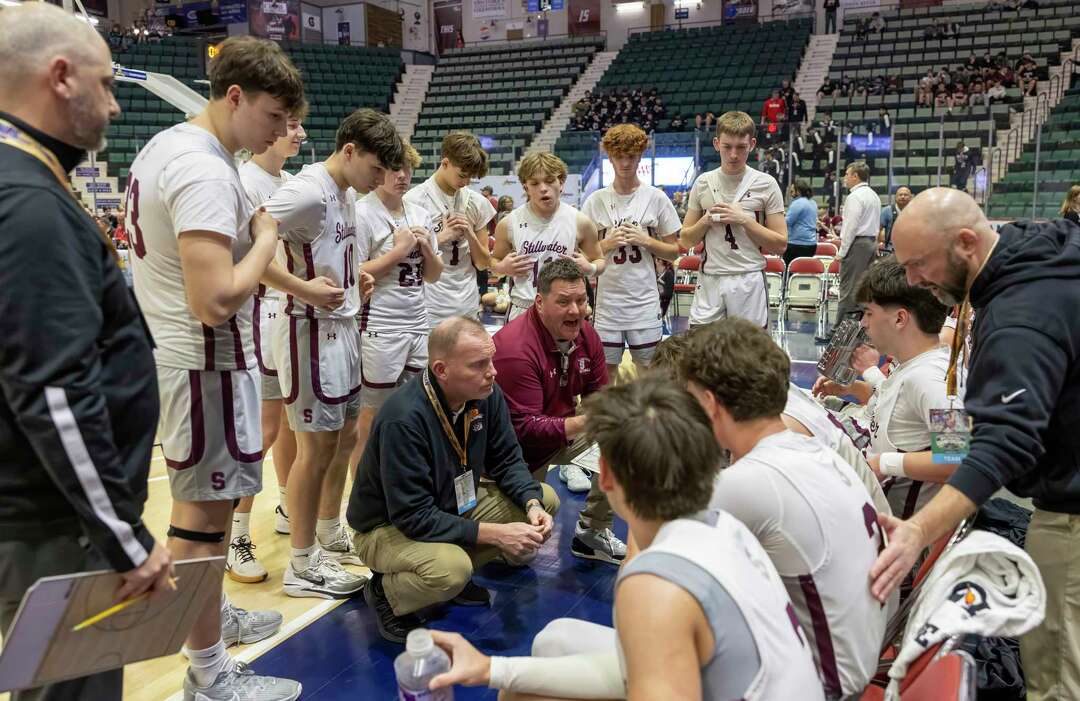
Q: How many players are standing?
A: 8